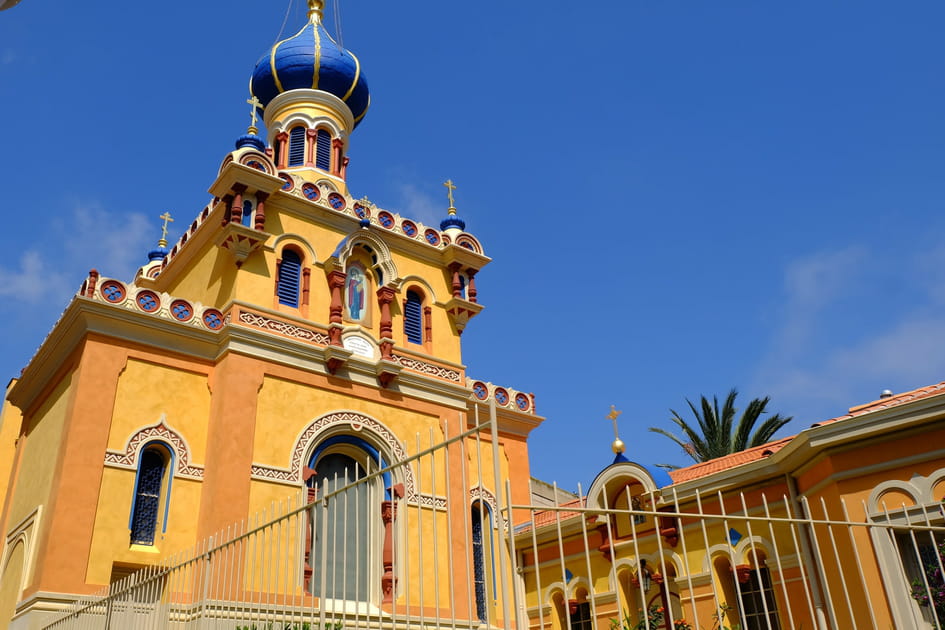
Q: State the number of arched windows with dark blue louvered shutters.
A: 4